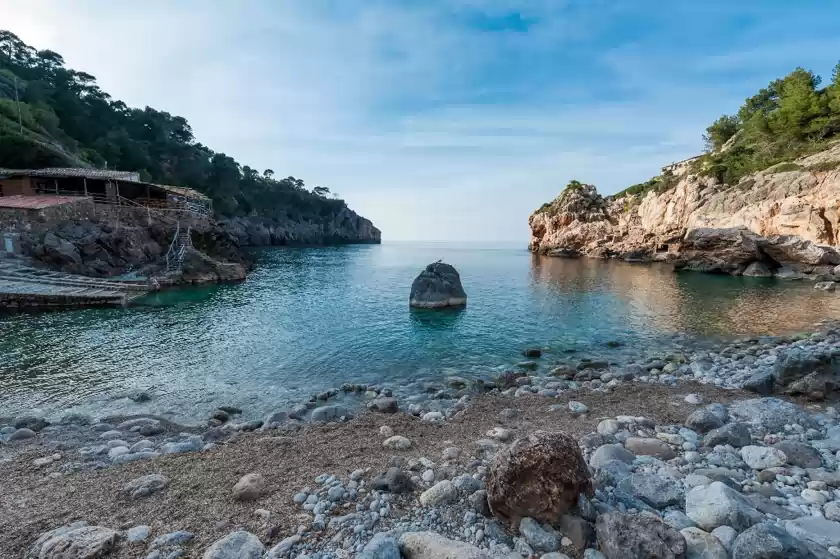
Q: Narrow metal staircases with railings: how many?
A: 1